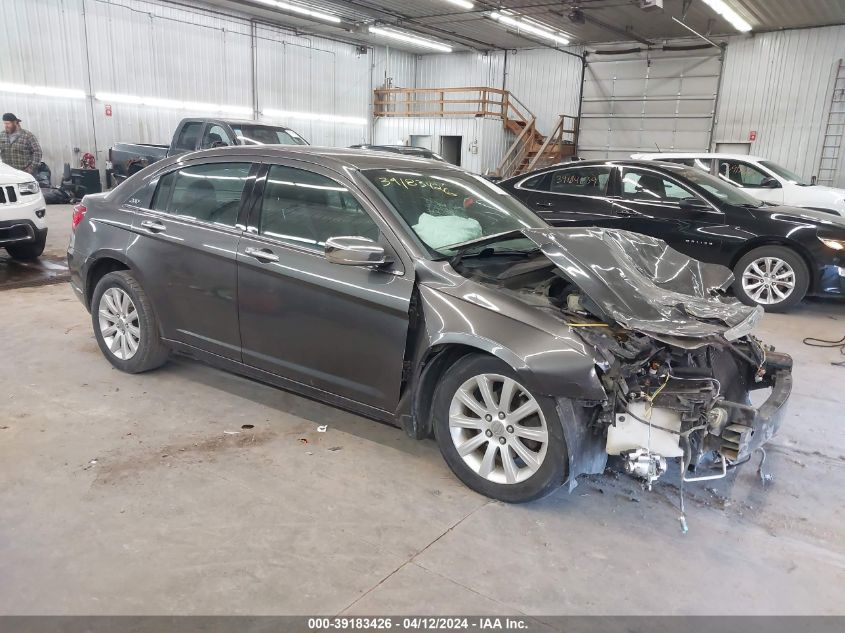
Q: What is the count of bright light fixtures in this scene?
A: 8